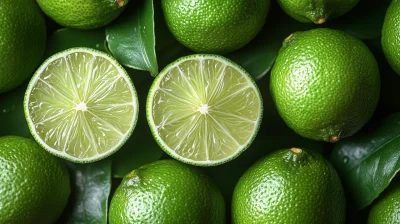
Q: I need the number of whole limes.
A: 10